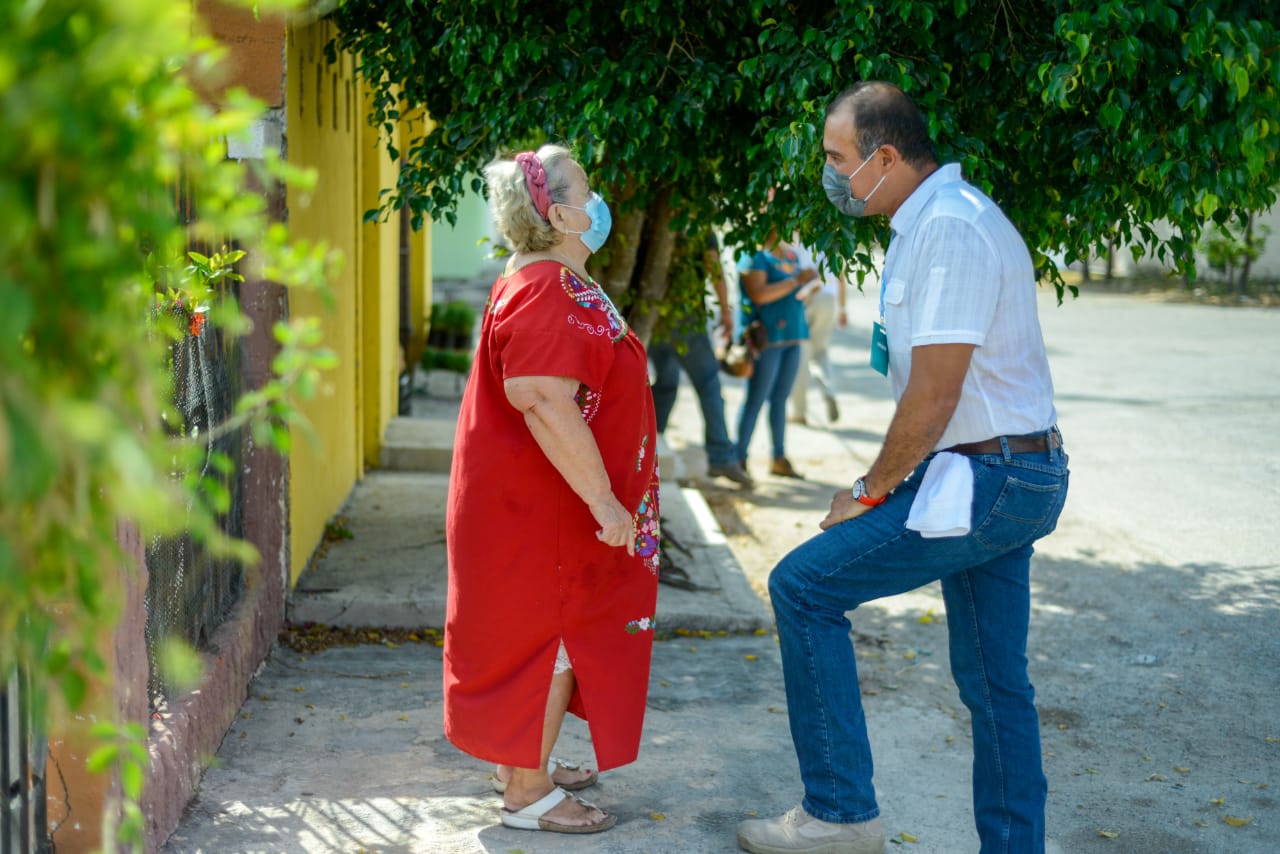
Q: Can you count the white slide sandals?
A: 2